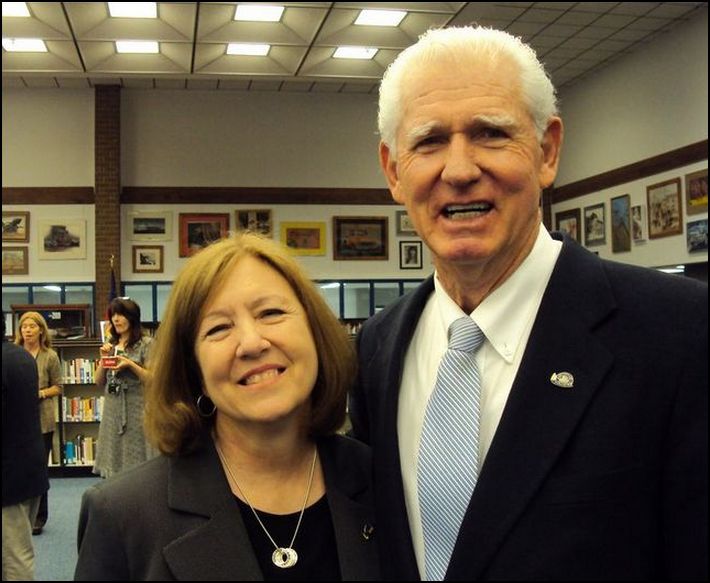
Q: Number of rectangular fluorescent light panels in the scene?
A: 8